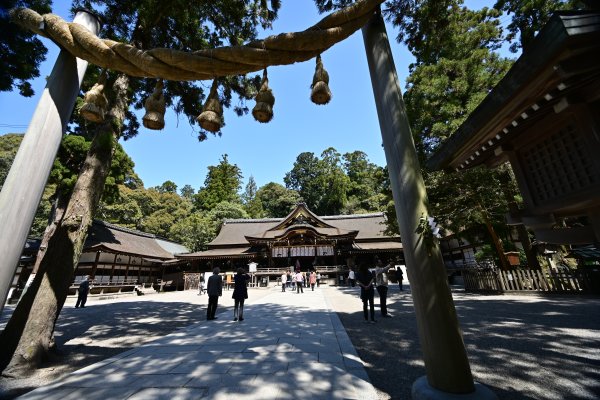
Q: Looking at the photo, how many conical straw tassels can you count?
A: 5